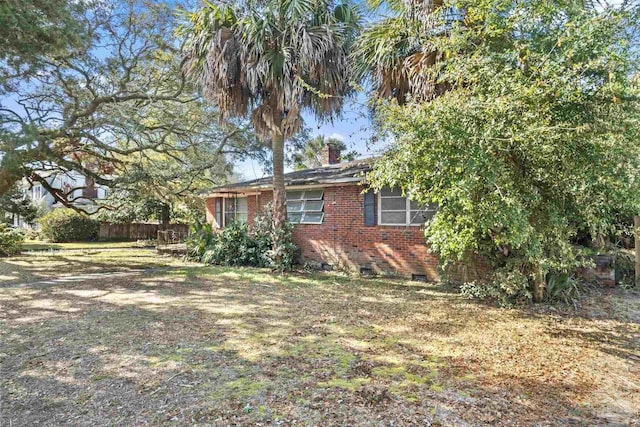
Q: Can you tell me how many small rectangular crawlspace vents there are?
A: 3